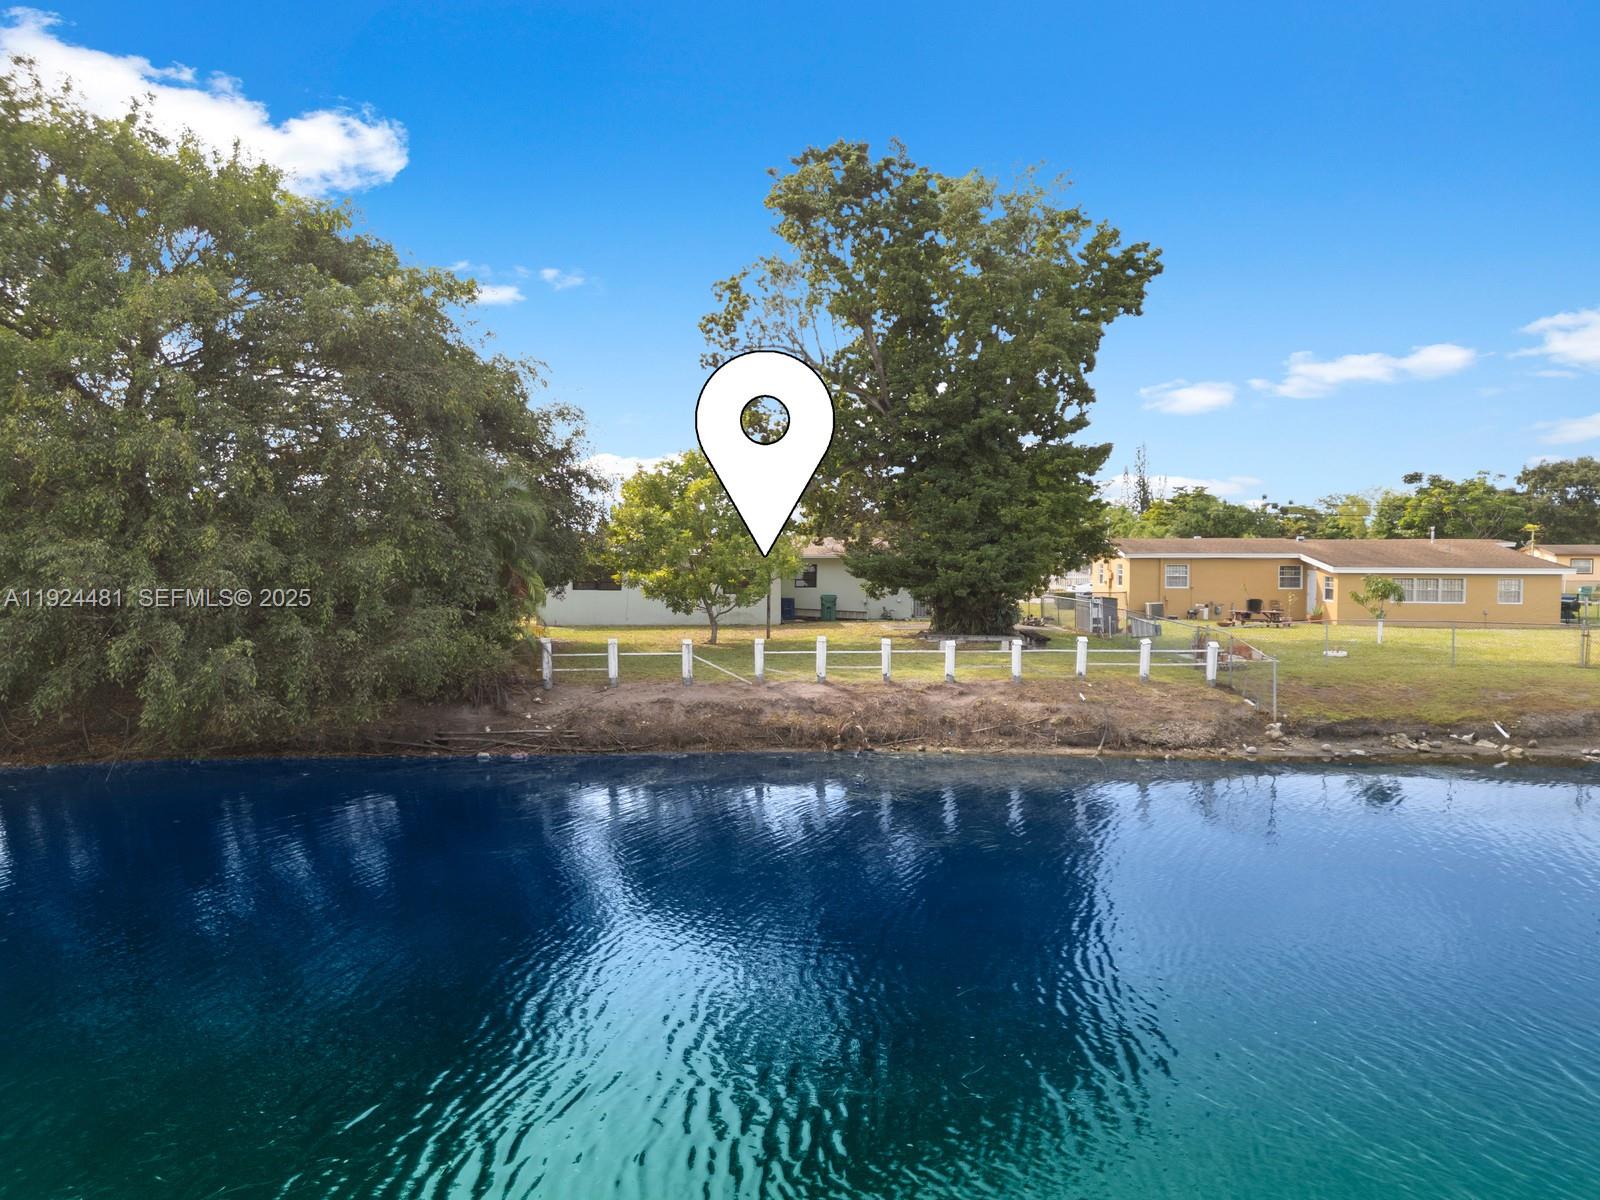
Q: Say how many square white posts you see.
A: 11